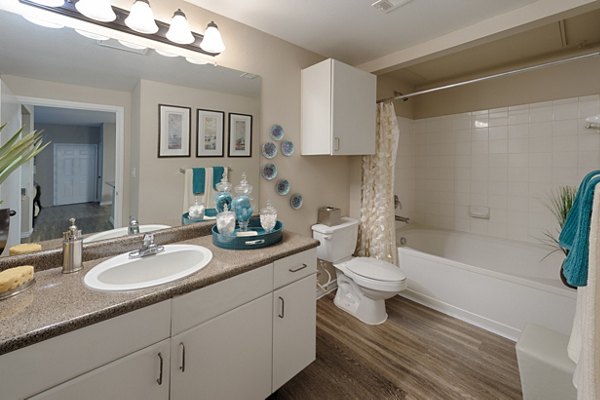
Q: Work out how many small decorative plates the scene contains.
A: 6